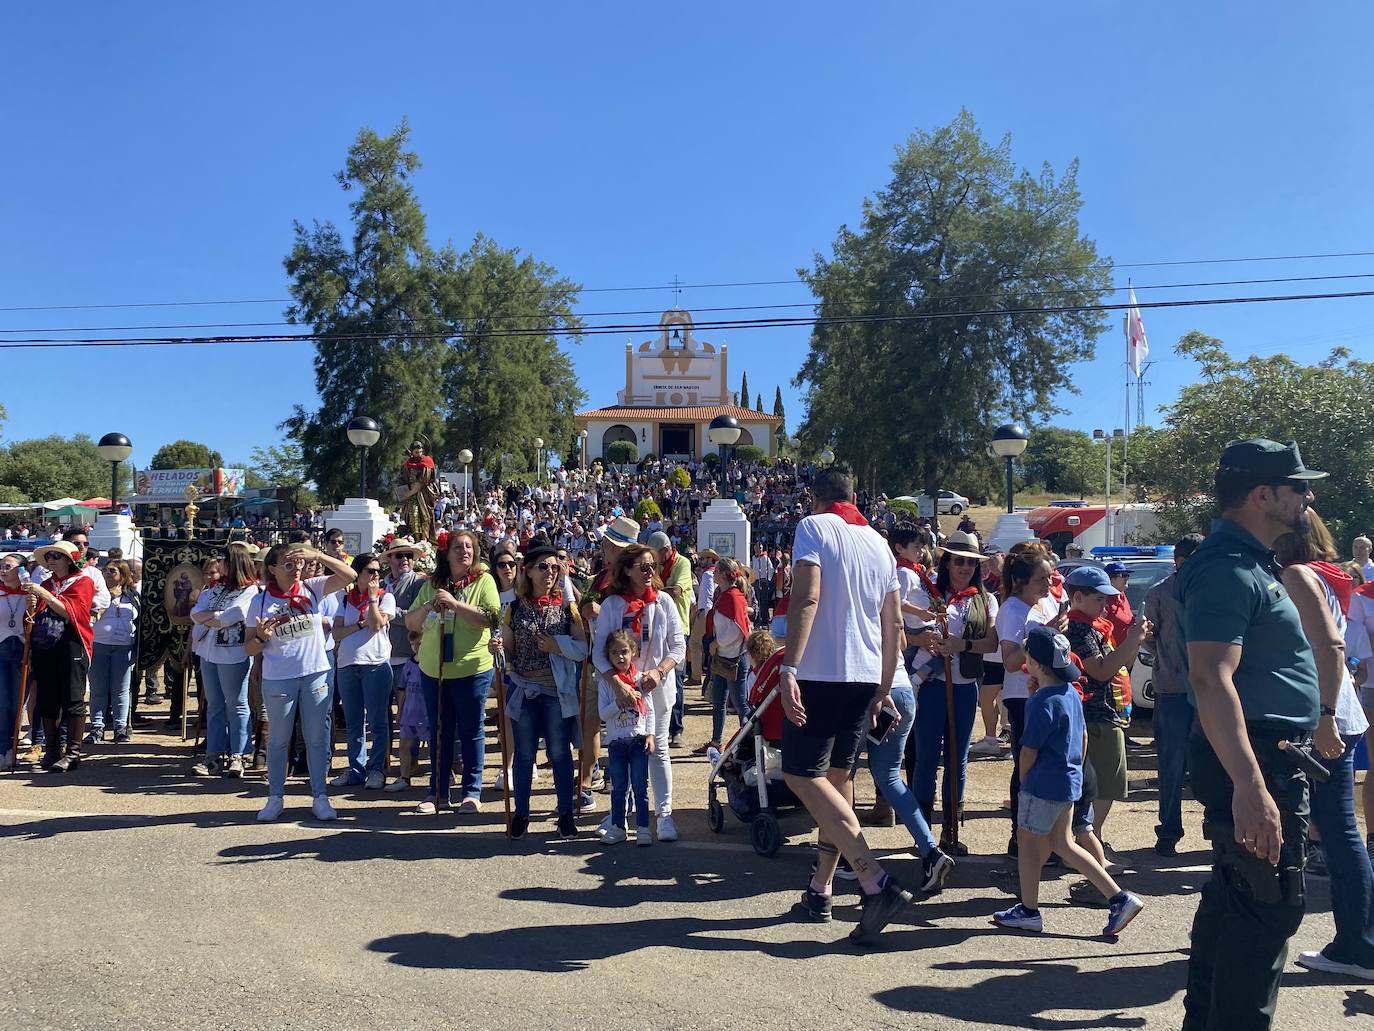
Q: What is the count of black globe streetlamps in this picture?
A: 4